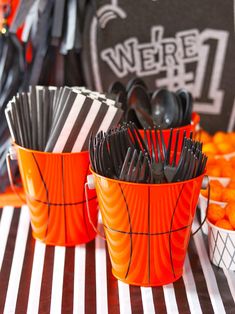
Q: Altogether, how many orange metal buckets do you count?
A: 3